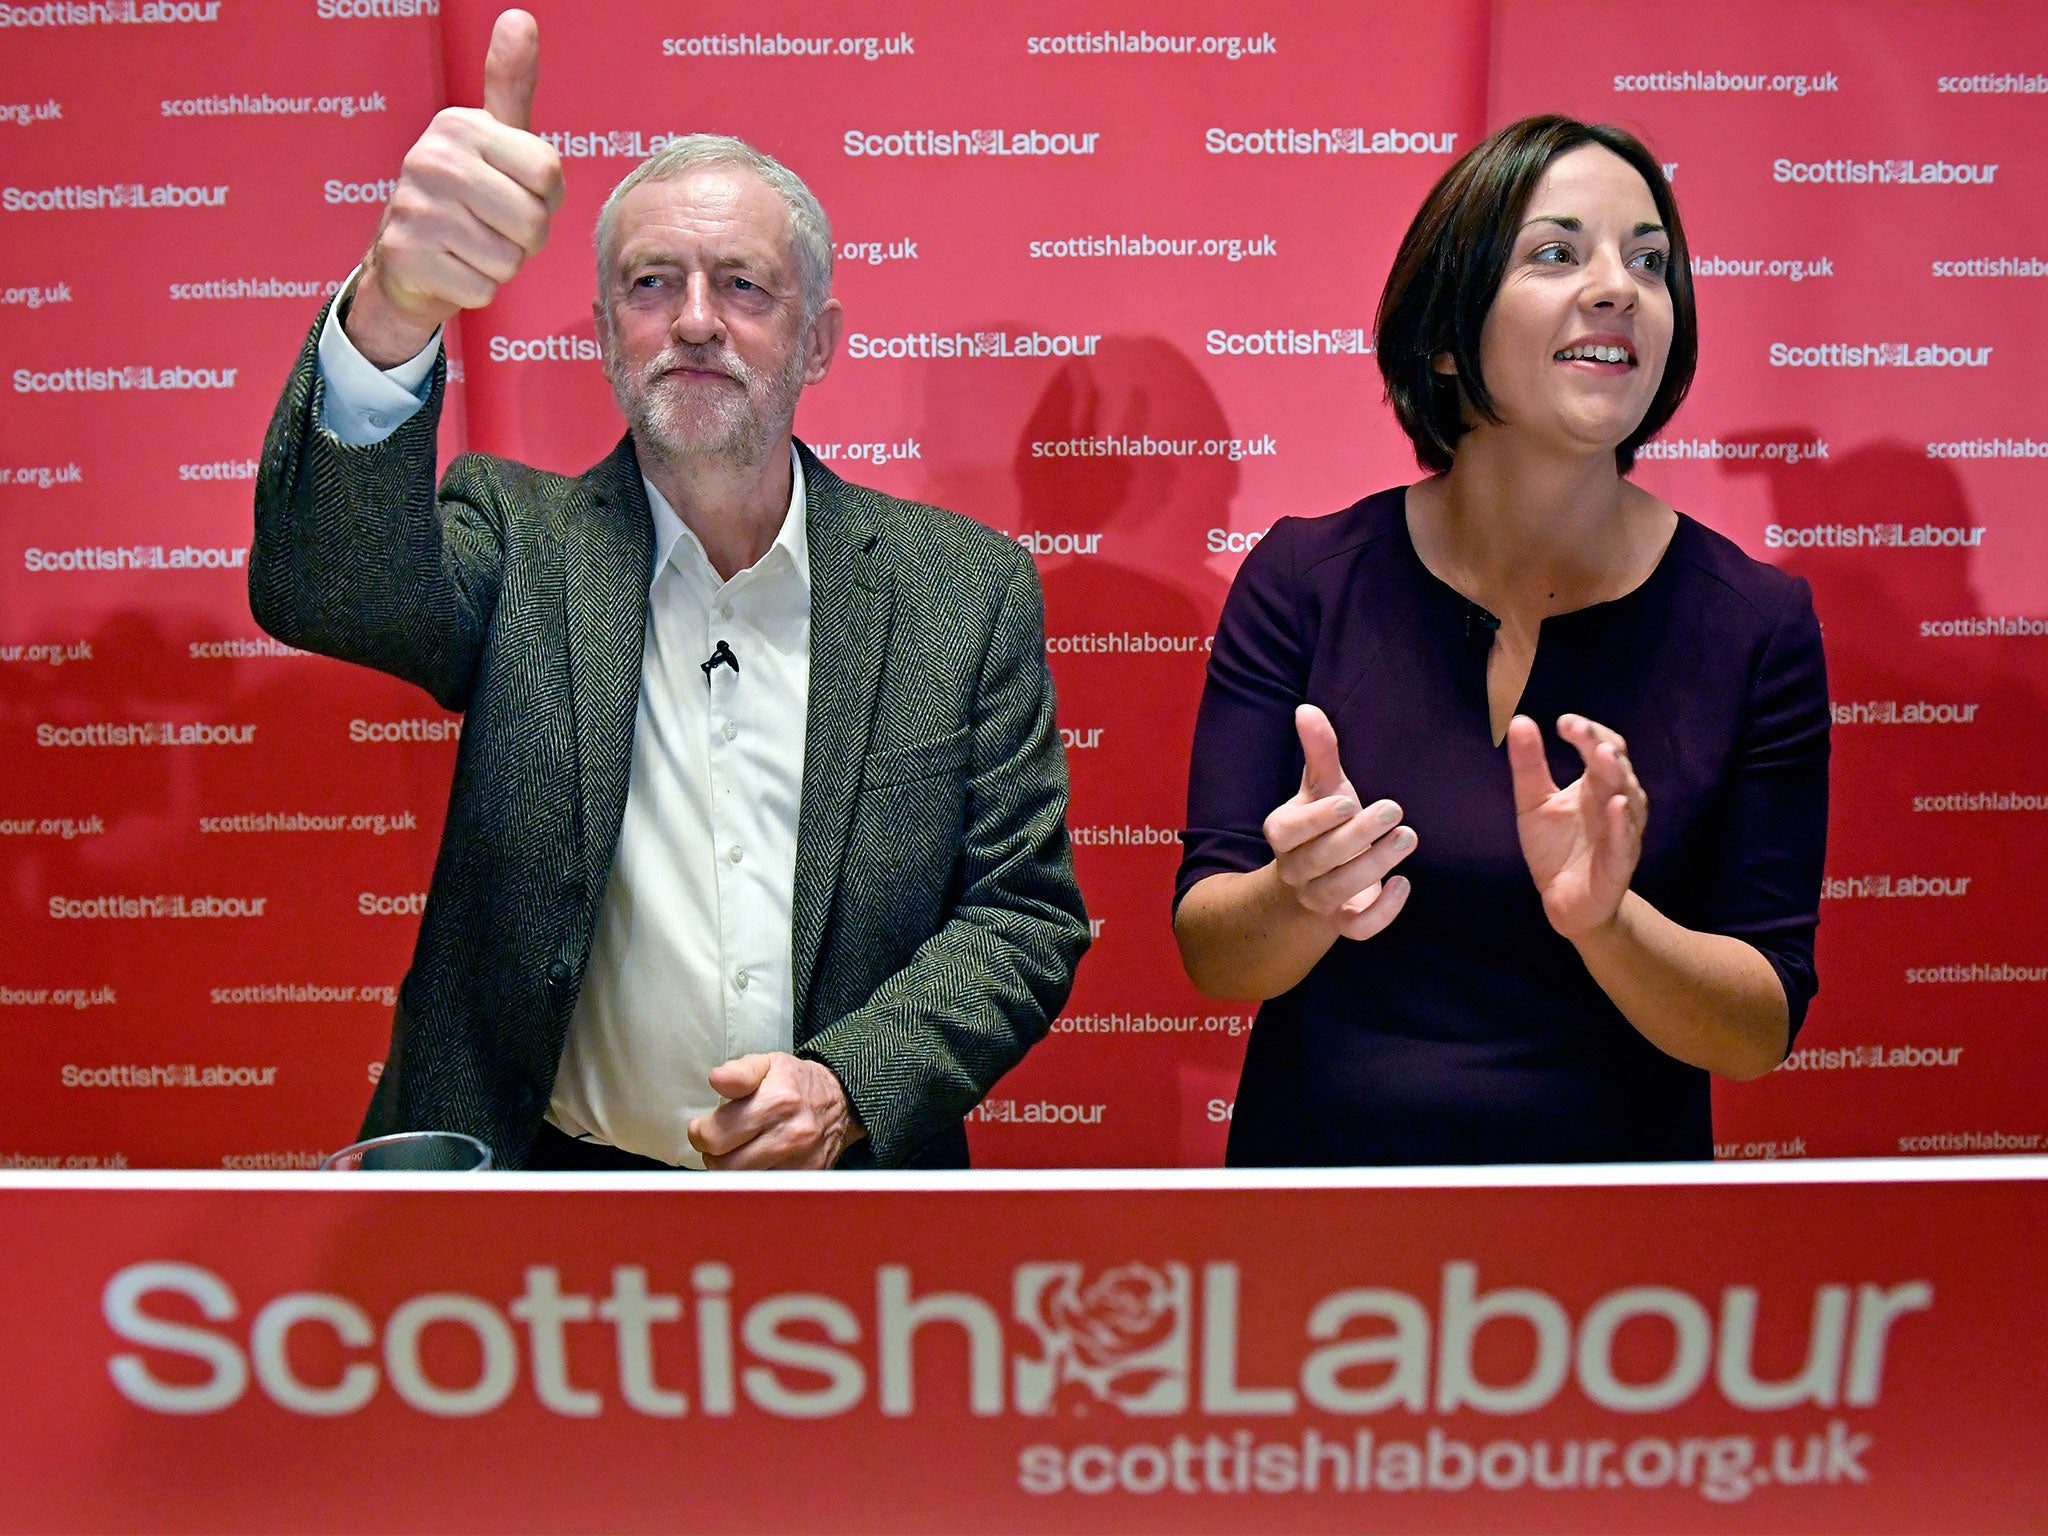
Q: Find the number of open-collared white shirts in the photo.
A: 1